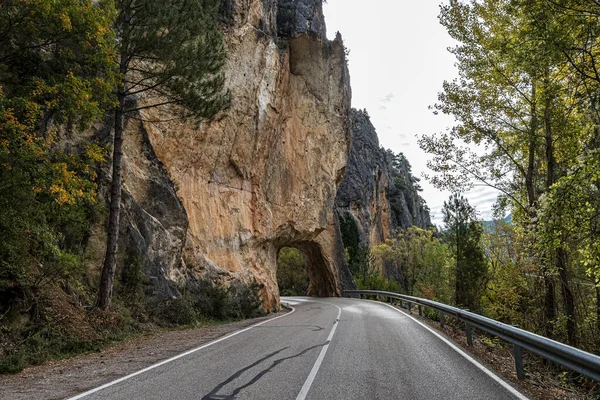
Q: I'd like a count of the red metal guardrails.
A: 0